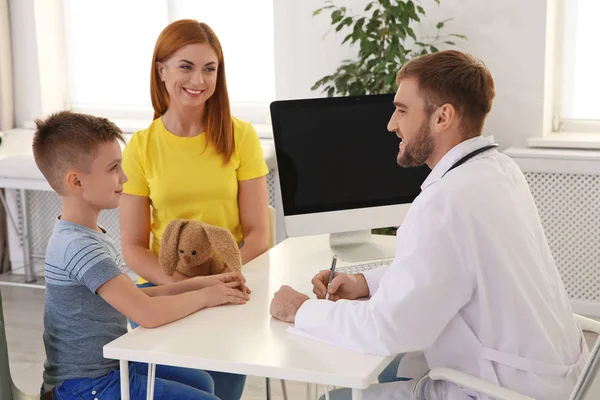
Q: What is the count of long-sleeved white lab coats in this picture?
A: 1